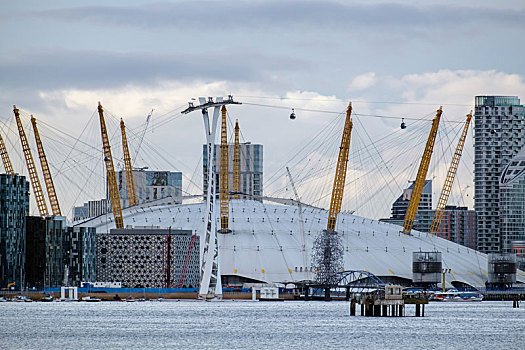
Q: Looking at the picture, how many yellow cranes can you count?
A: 10